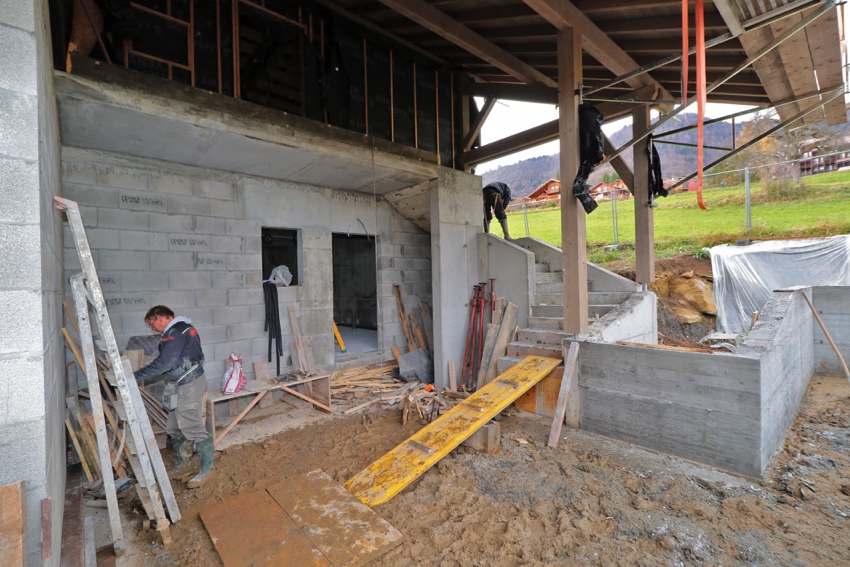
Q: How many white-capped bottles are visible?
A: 0